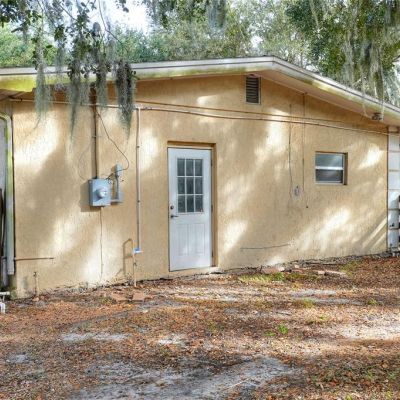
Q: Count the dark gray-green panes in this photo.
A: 9